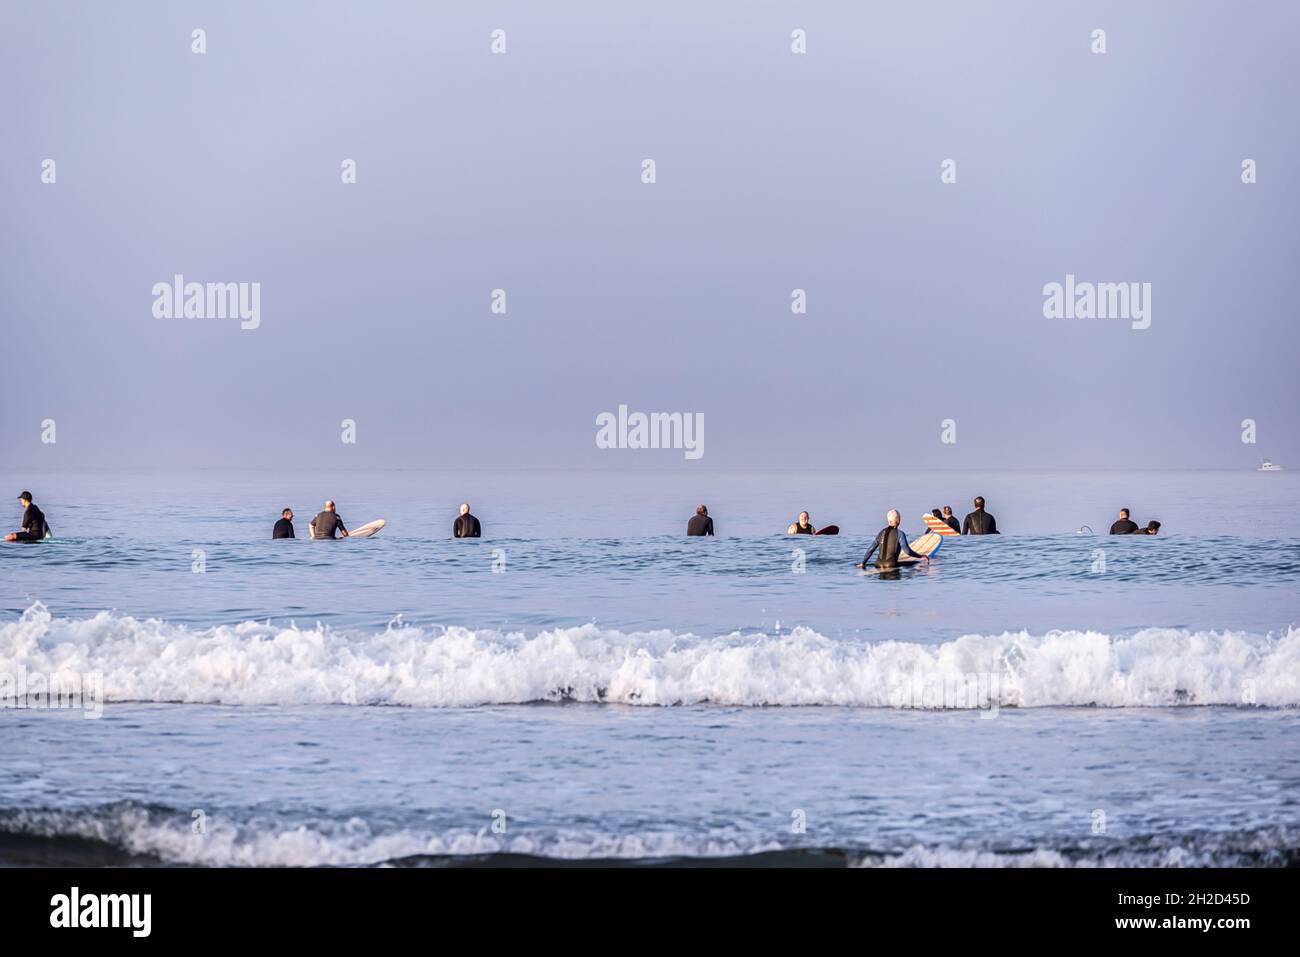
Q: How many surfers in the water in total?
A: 12